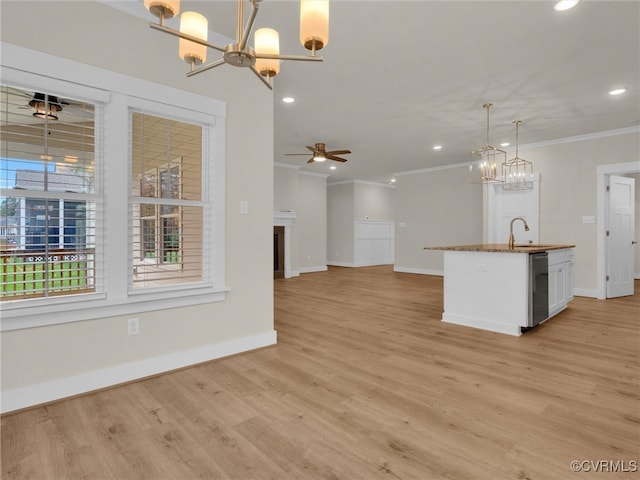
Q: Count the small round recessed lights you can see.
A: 7